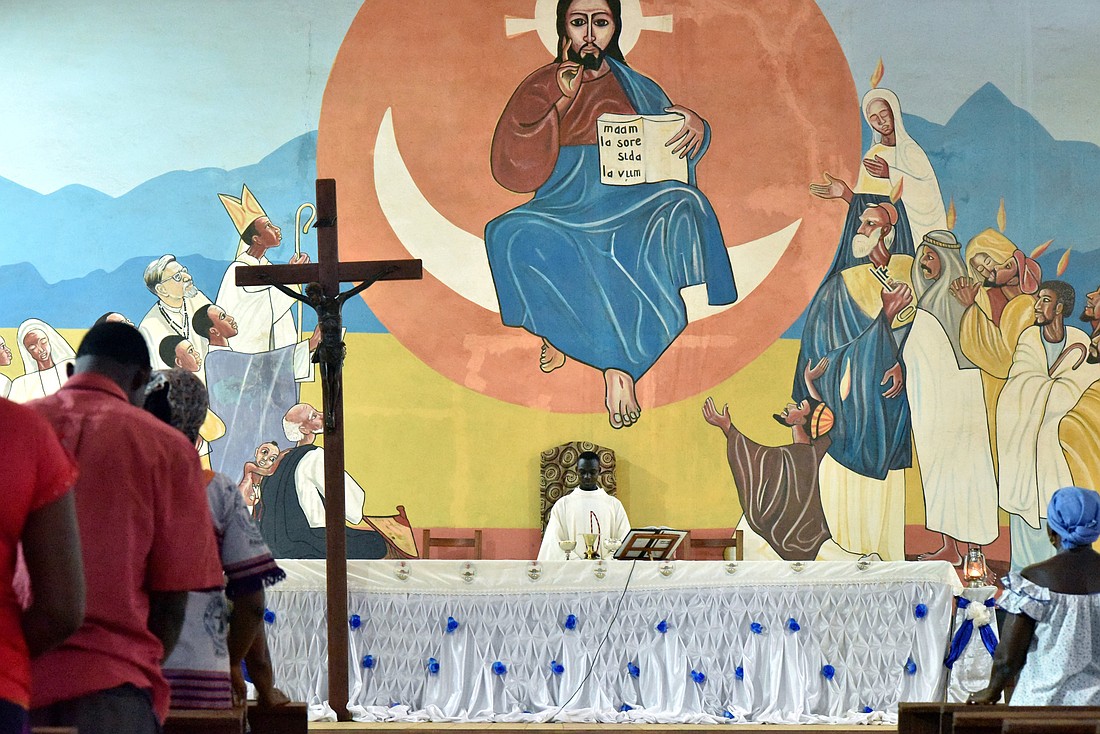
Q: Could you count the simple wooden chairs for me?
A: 2